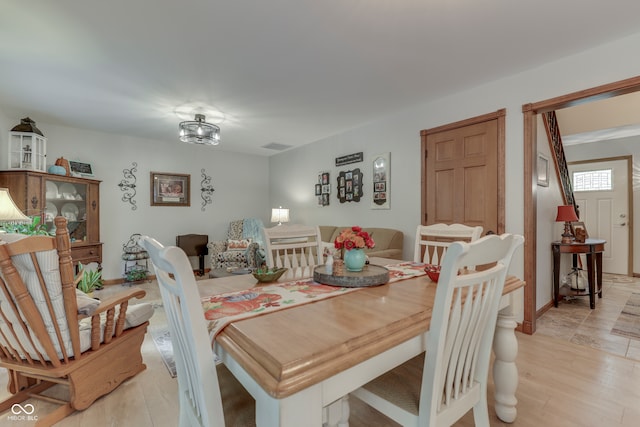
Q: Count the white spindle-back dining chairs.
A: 4